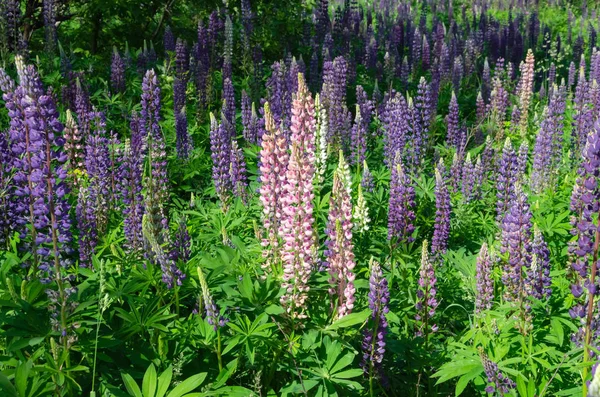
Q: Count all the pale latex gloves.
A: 0